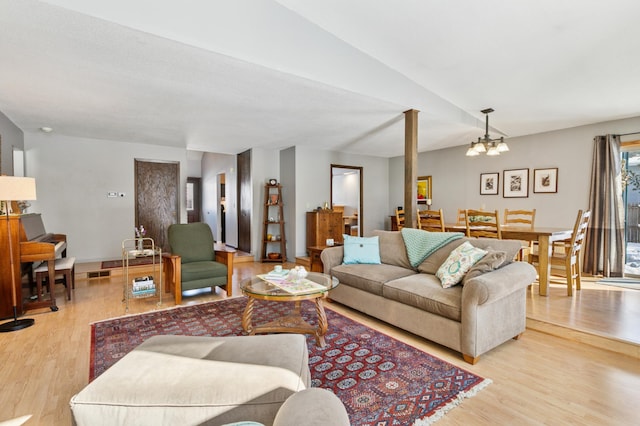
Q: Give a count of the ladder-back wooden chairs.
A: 6